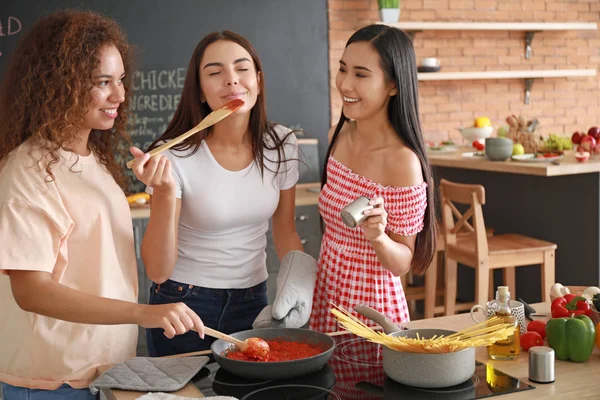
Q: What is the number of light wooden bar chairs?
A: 2